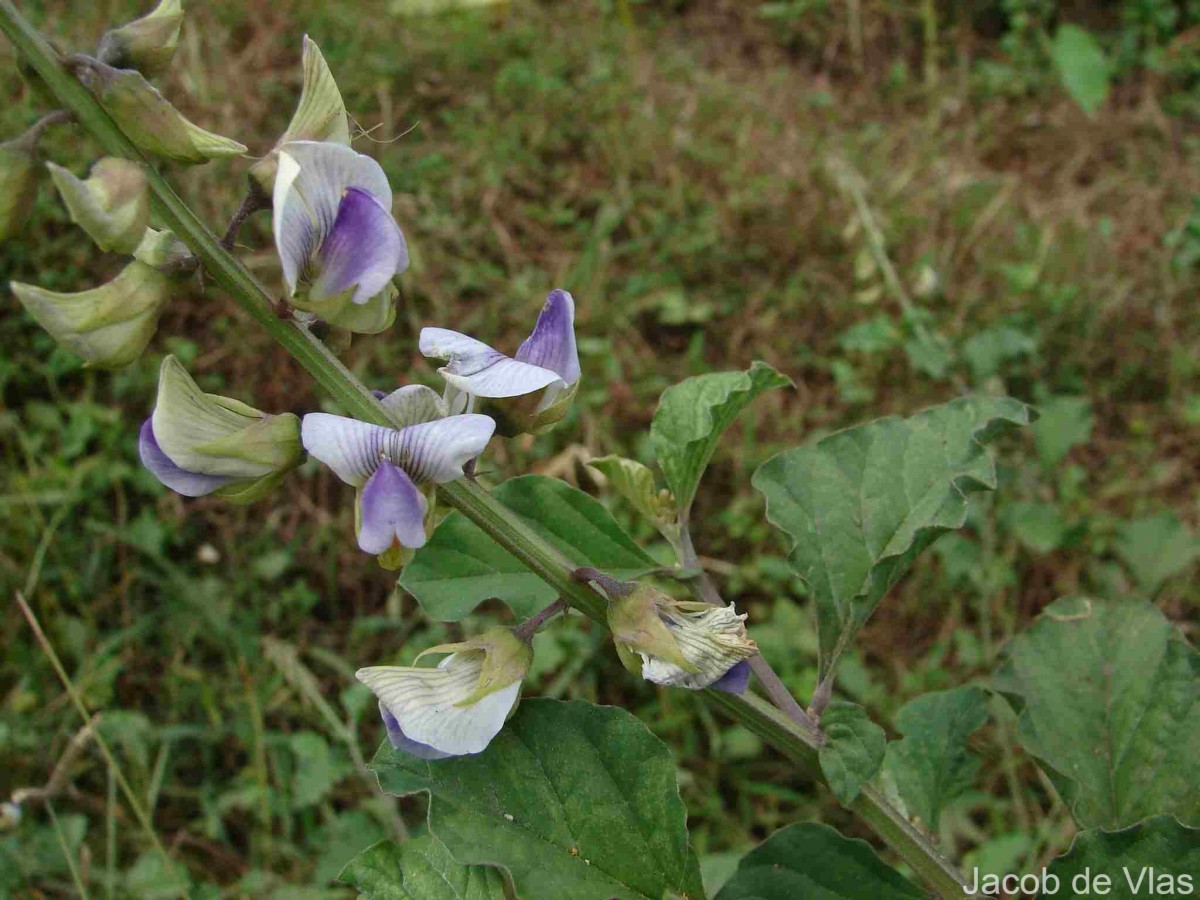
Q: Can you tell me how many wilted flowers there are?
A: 1